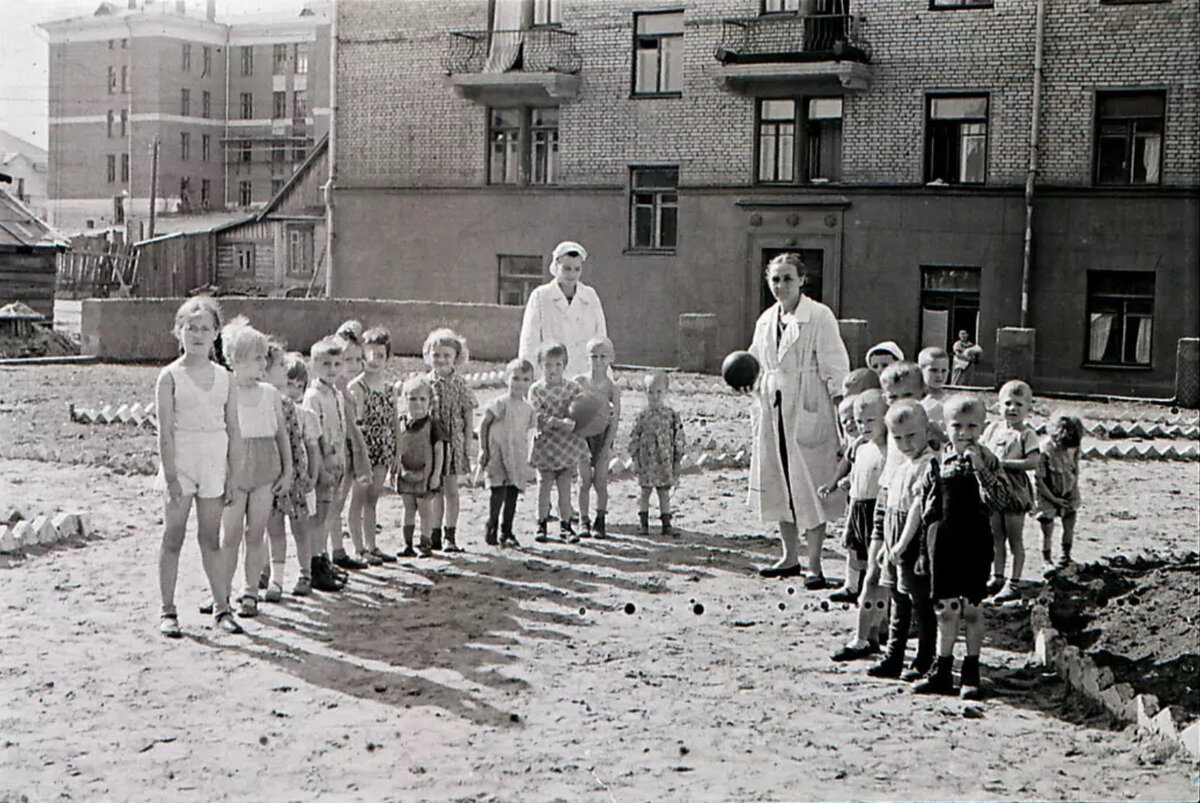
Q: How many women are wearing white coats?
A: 2